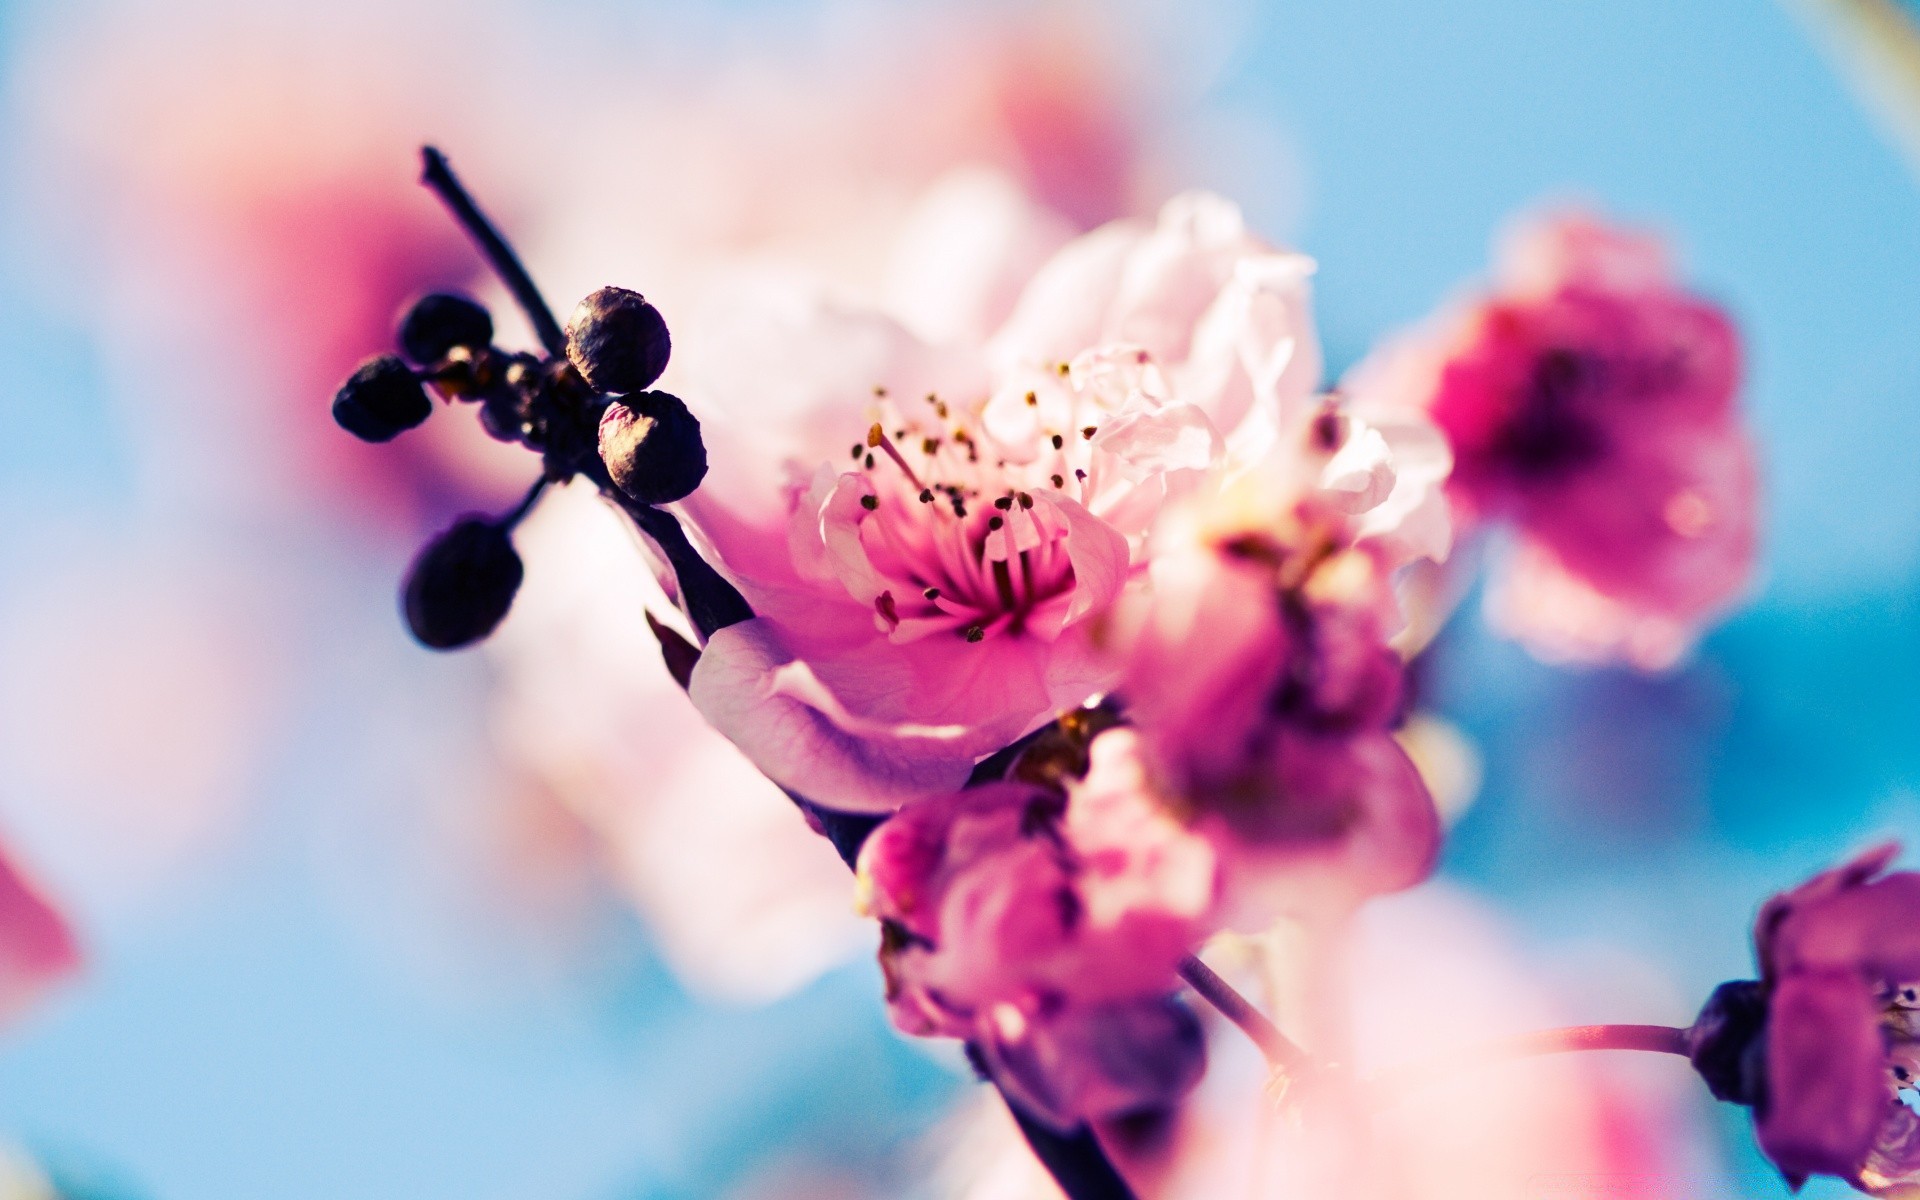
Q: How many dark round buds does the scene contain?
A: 5